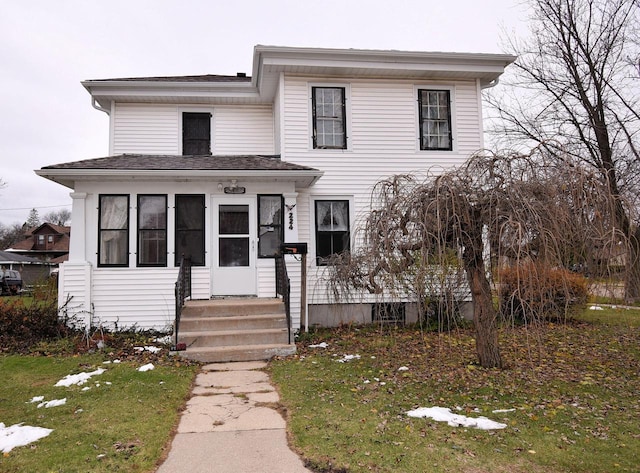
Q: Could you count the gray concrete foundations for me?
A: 1